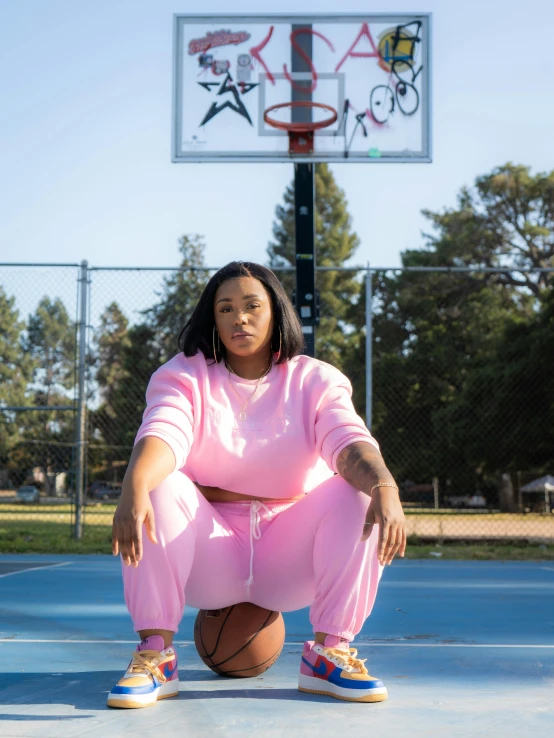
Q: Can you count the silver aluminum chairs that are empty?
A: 0